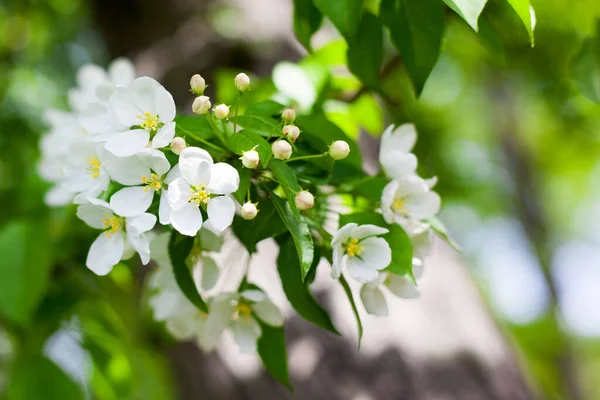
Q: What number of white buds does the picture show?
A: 12